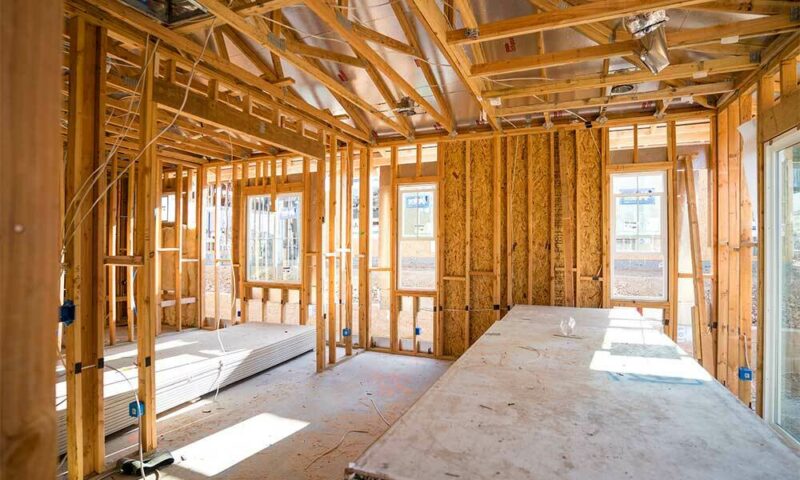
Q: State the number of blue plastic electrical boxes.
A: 5